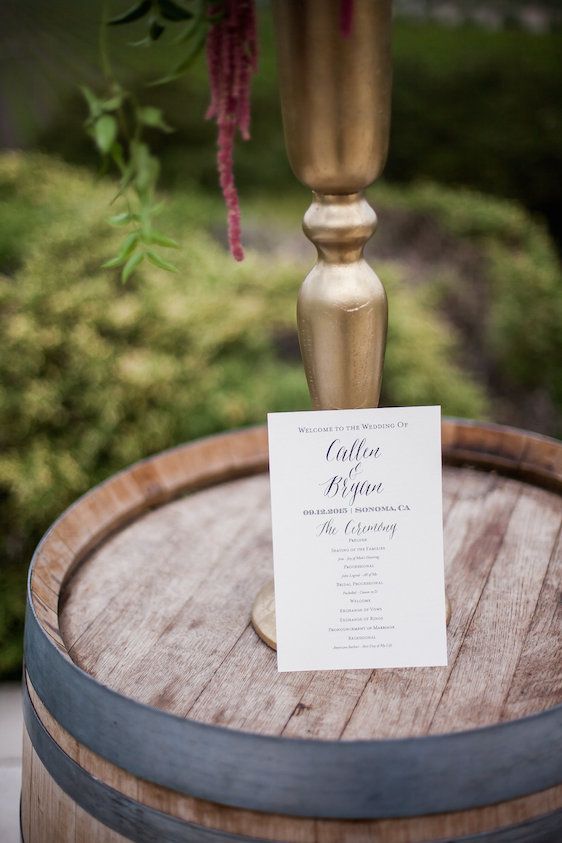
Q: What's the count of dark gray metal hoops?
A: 2